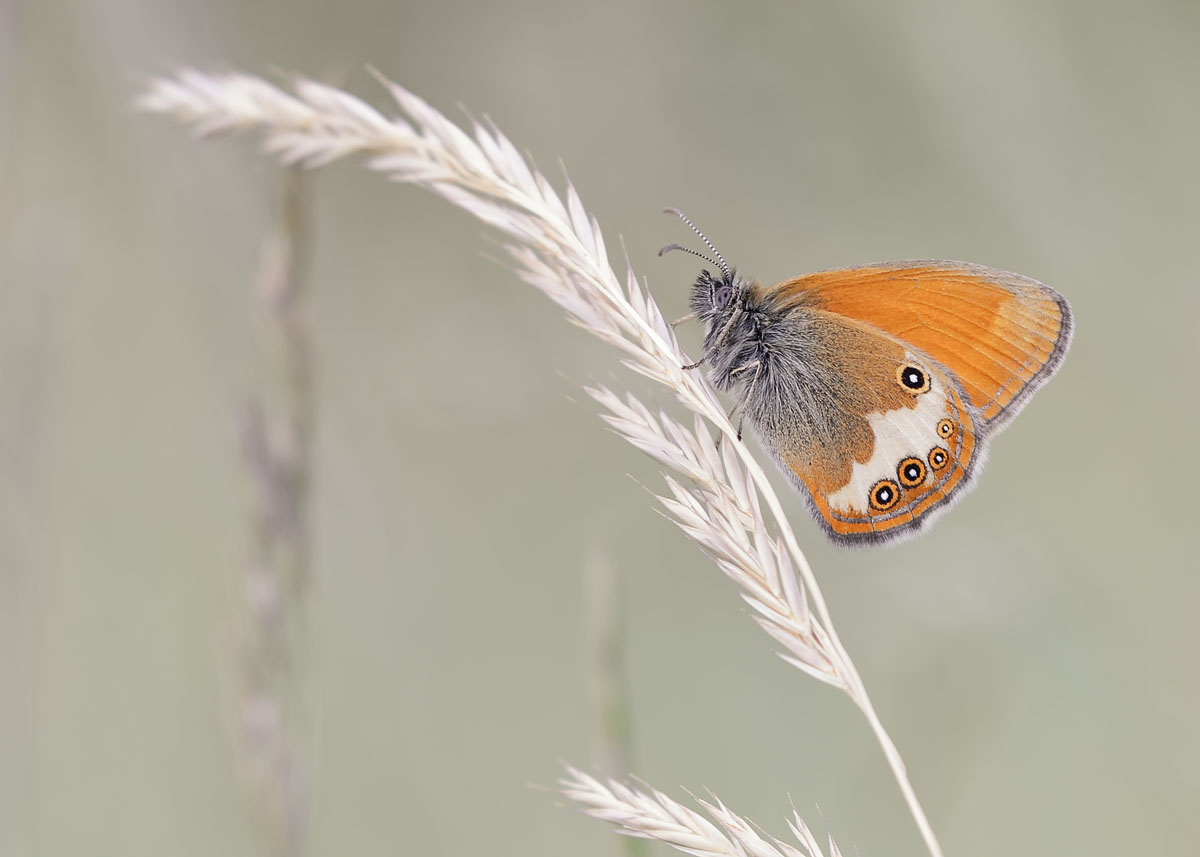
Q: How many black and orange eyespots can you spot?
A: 5